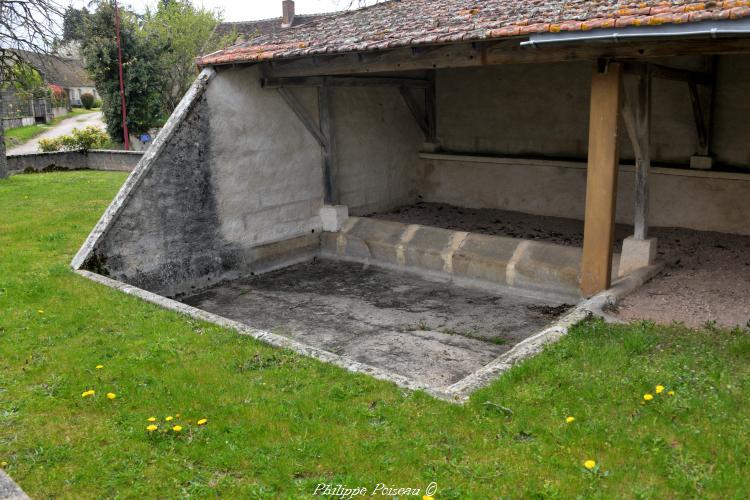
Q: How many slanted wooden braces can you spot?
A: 4